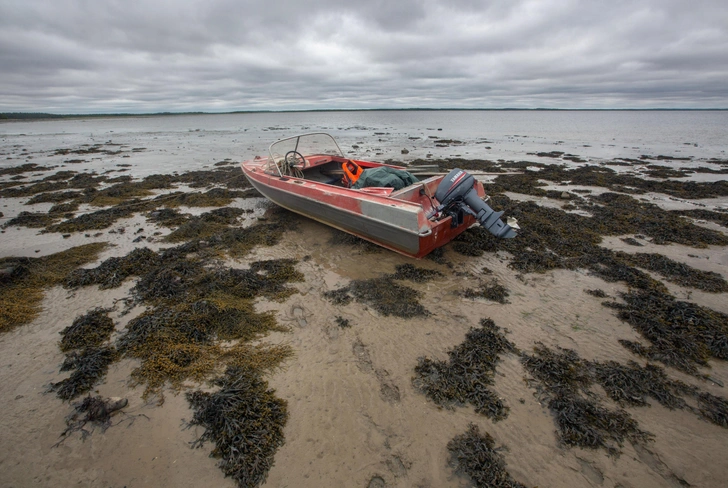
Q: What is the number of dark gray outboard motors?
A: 1